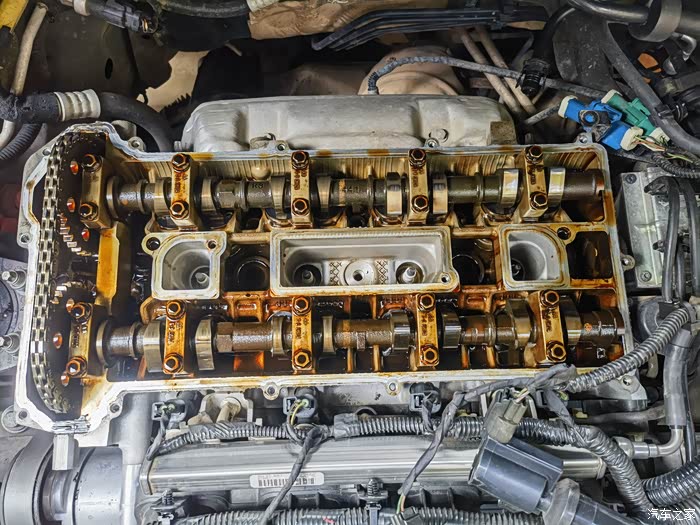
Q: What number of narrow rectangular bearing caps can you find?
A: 10